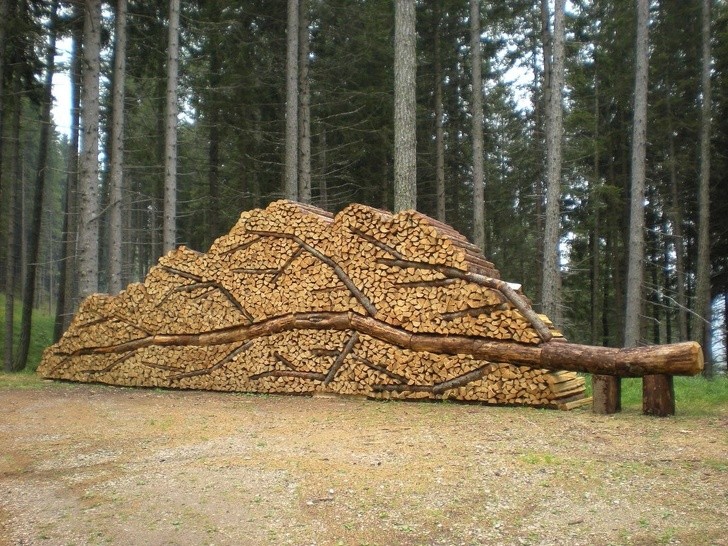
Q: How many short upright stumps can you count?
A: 2